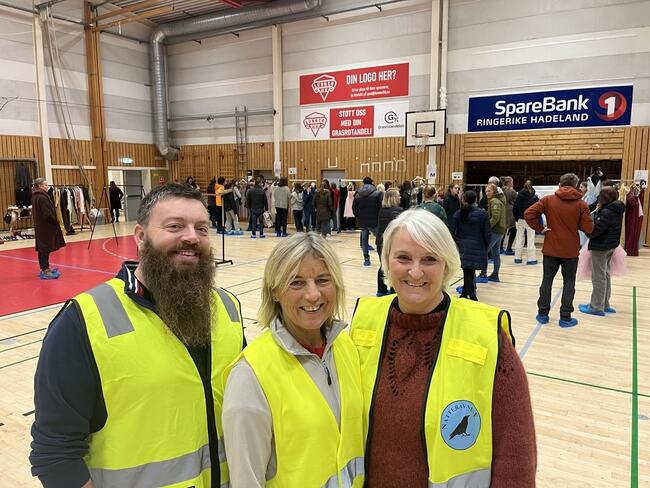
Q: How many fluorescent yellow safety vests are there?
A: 3